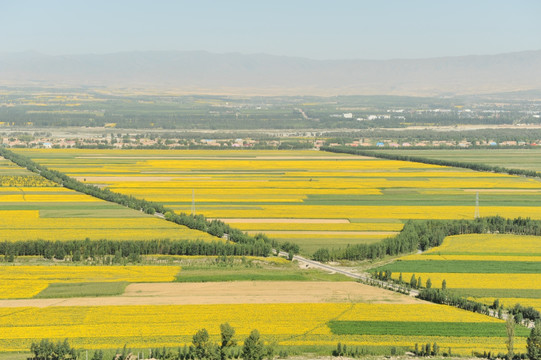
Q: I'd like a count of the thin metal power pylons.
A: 2